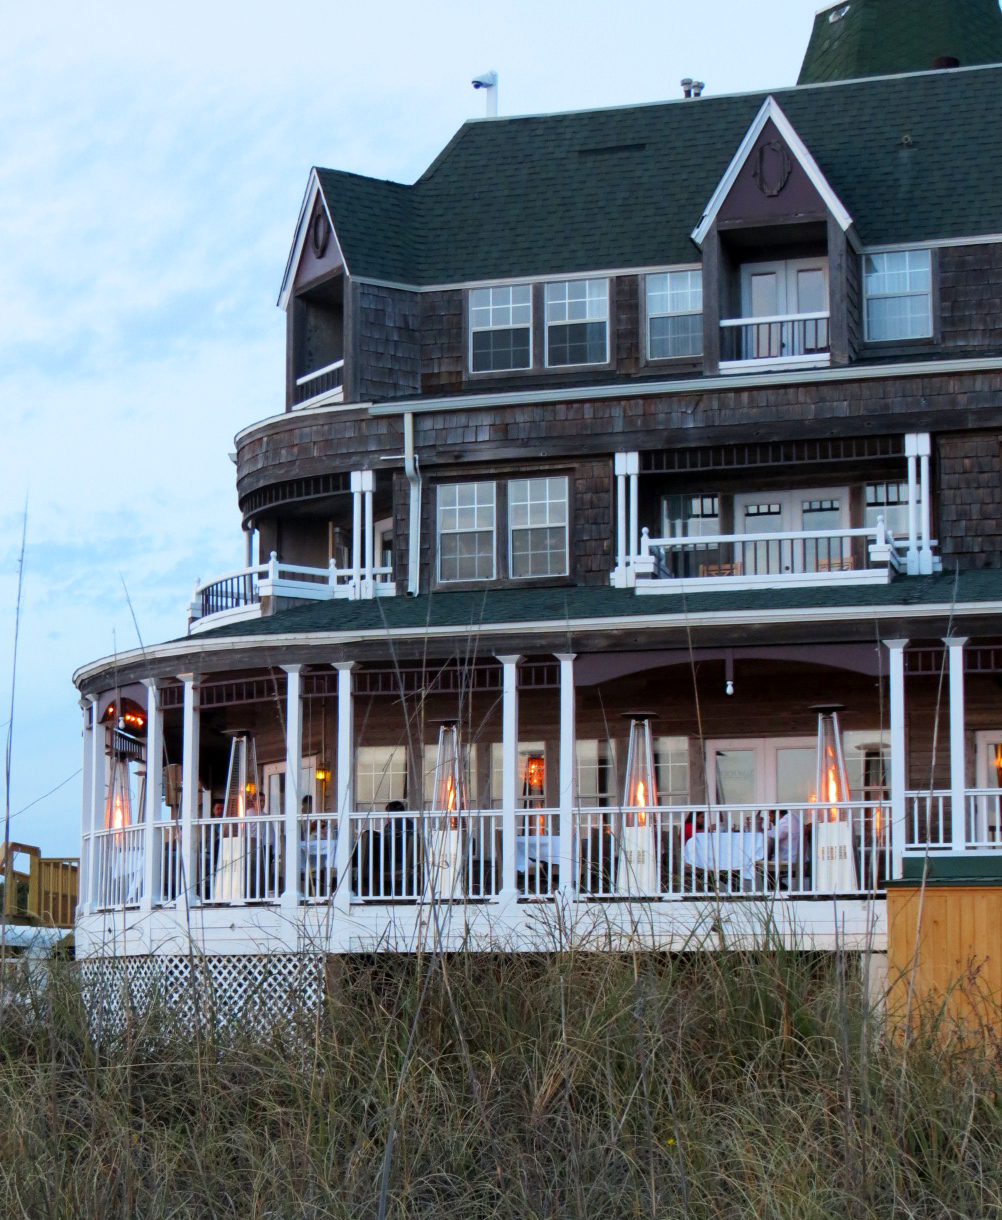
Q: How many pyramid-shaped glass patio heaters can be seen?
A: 5